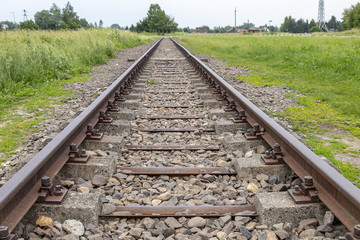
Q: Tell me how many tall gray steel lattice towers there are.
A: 1